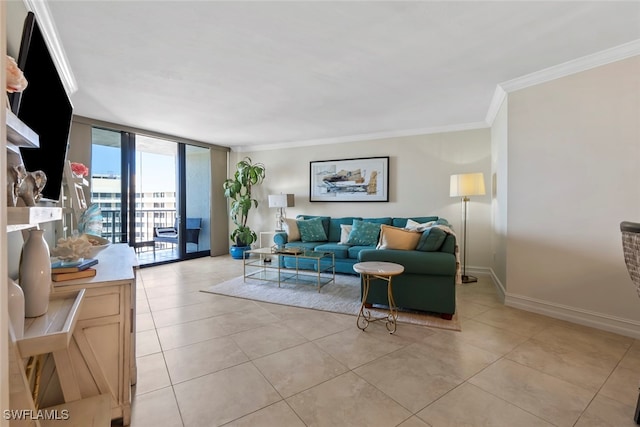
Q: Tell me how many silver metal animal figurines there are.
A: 2